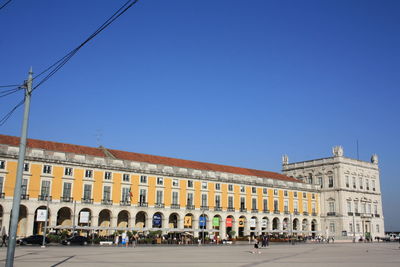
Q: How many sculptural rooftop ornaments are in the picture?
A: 3